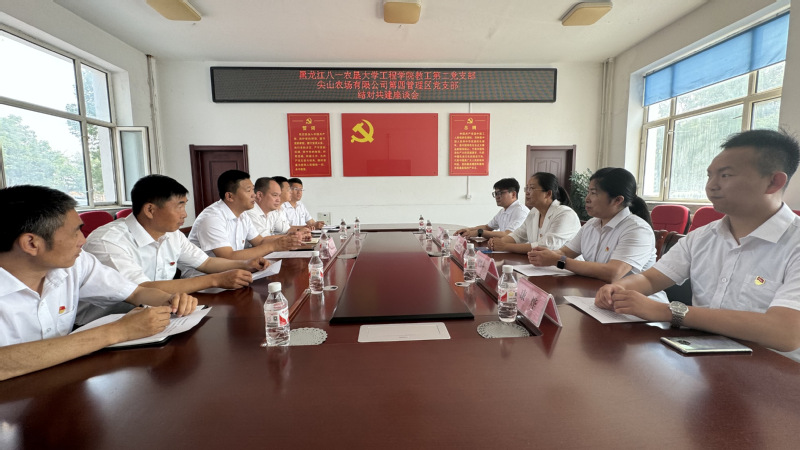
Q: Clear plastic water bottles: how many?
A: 10